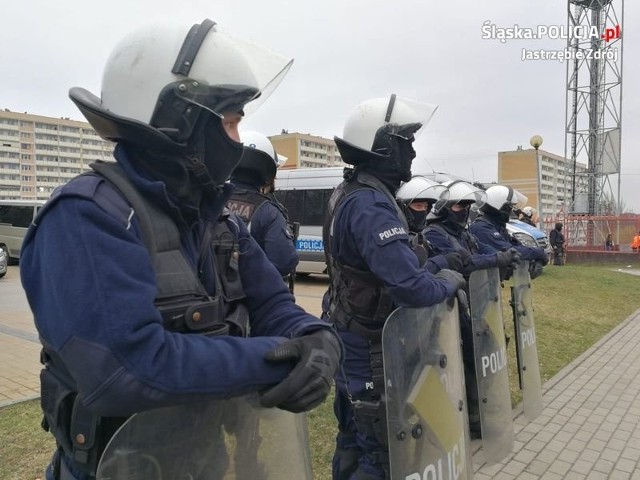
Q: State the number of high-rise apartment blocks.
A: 3